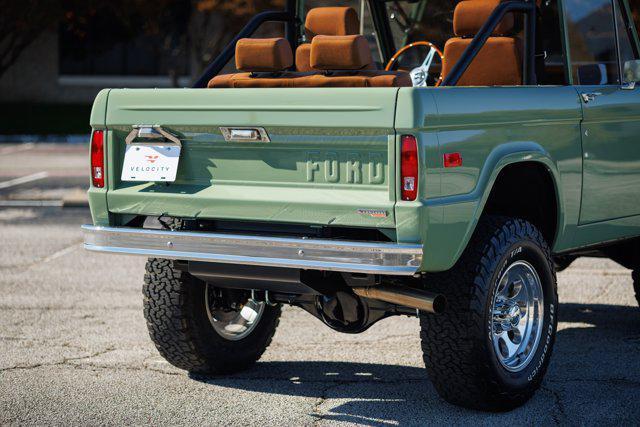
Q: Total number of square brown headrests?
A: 4